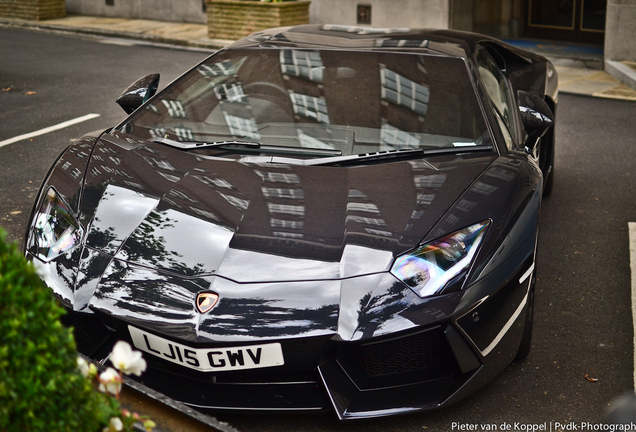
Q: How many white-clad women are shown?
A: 0